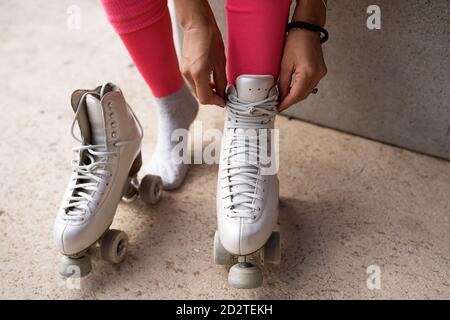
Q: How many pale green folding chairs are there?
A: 0